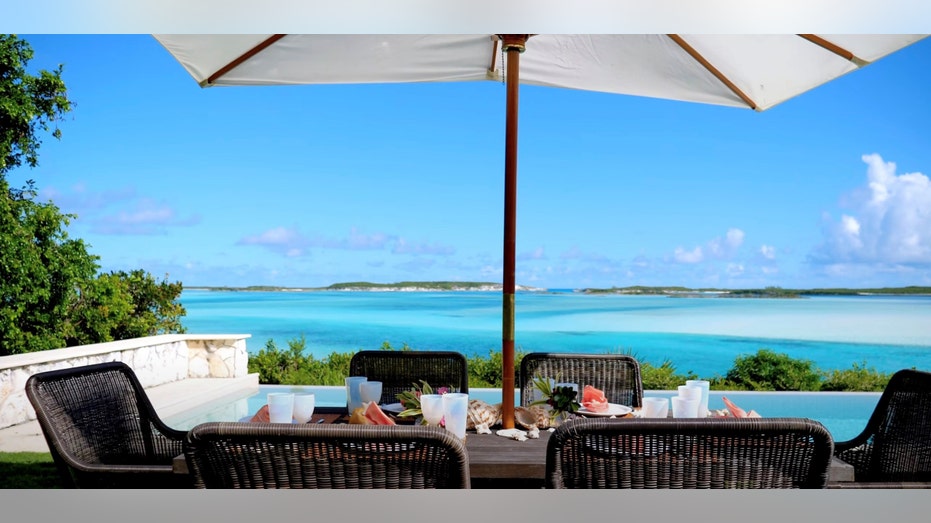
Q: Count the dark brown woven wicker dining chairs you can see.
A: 6